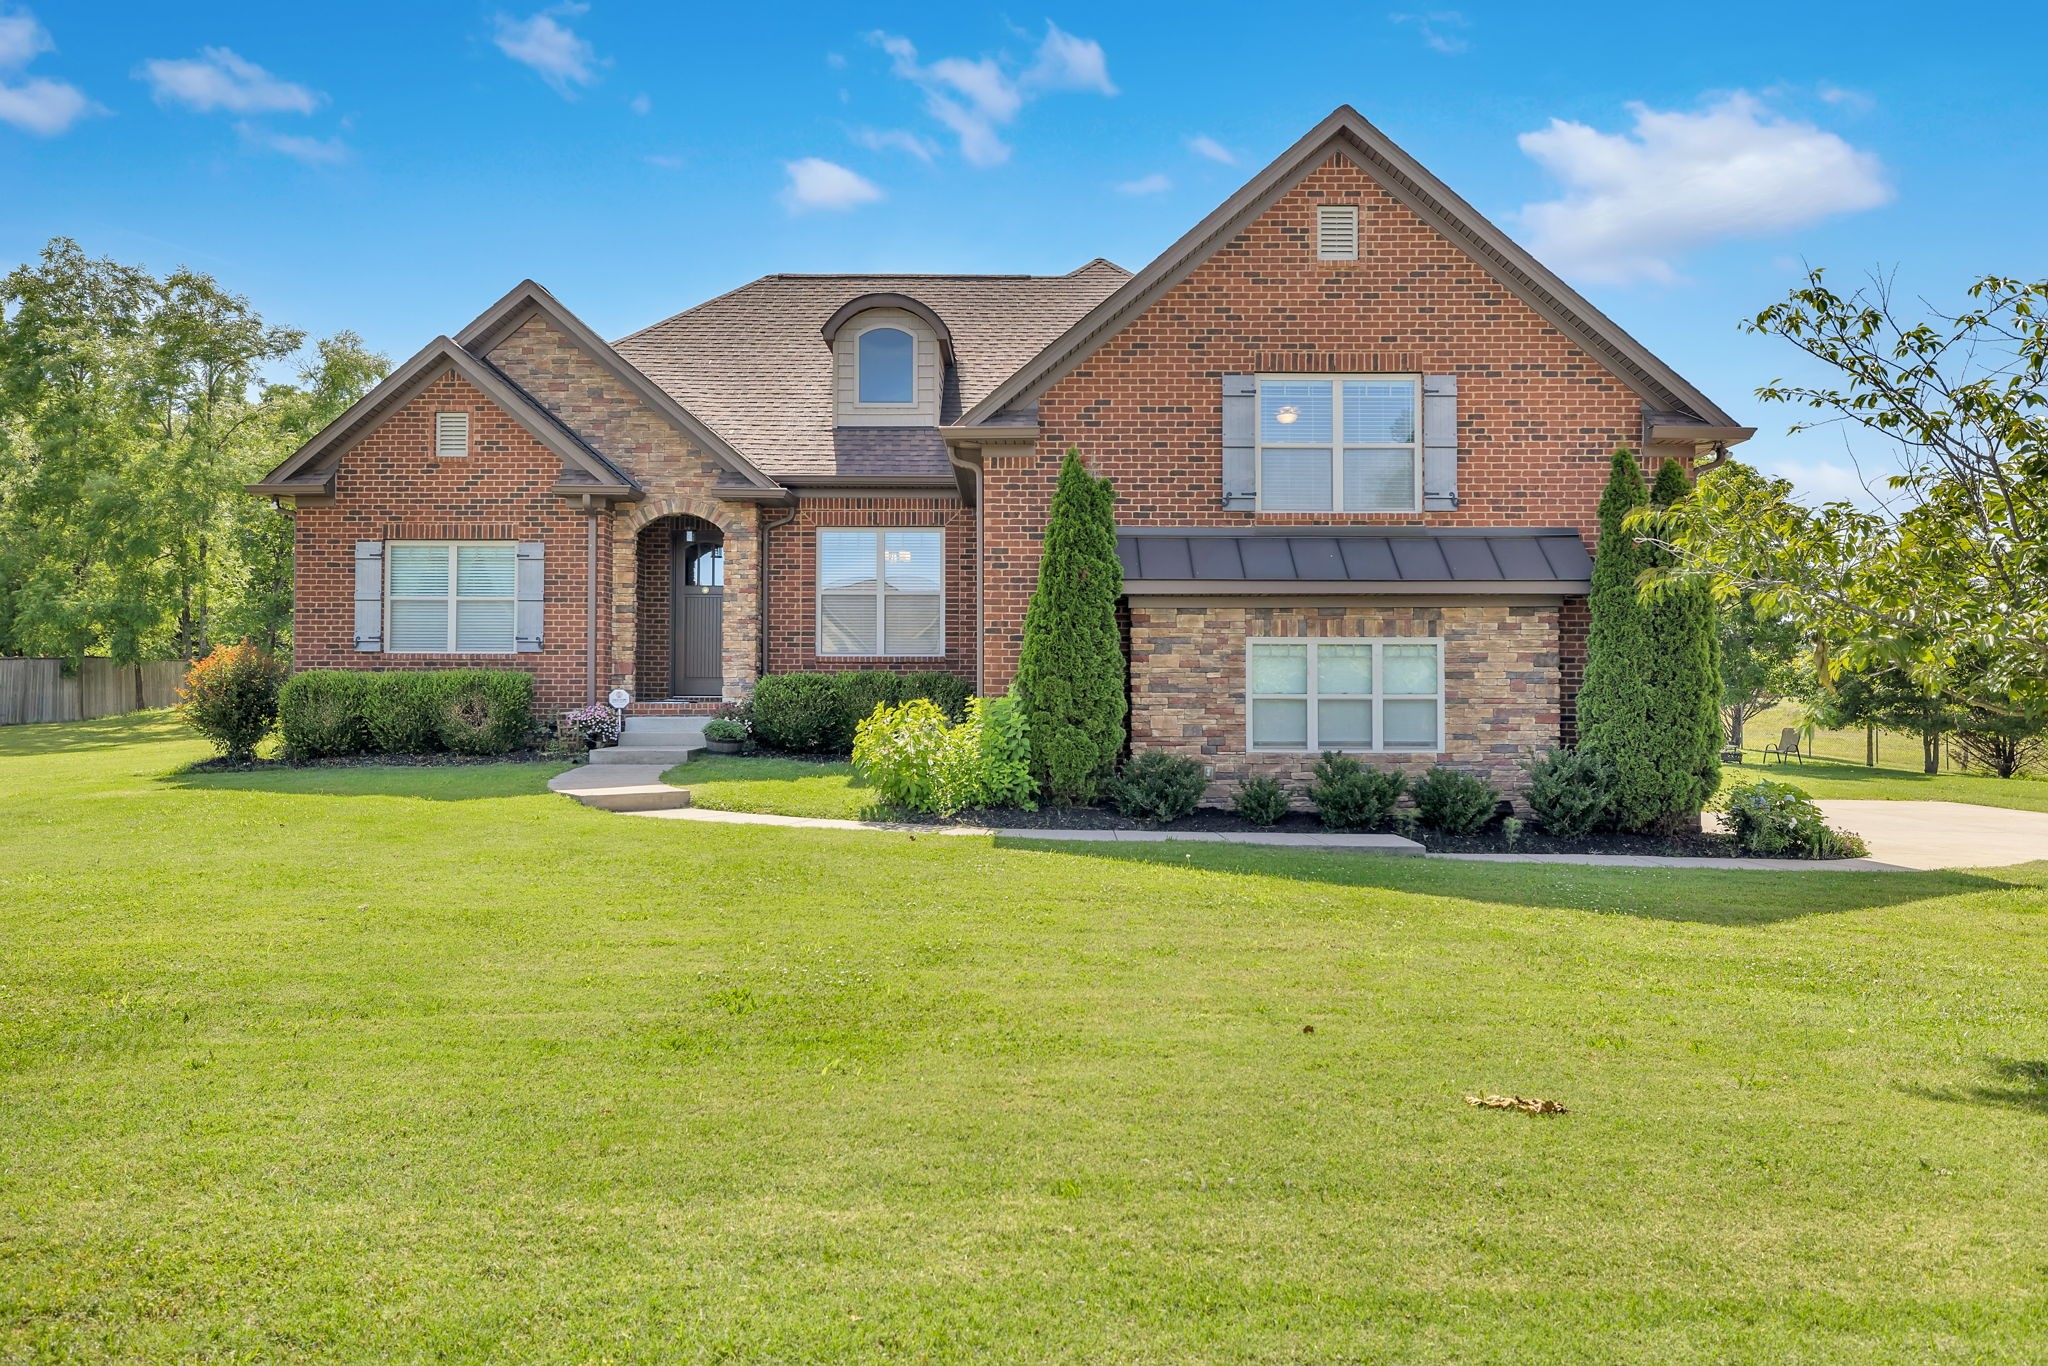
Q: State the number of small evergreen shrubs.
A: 5